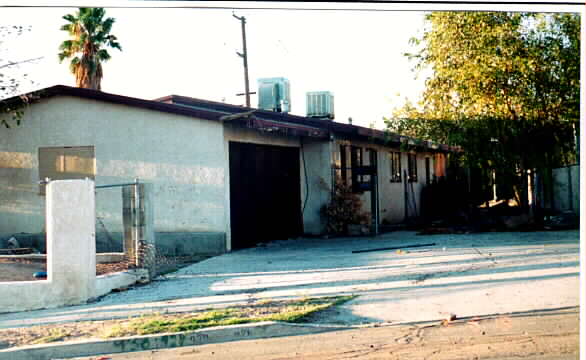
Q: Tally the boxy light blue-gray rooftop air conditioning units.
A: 2